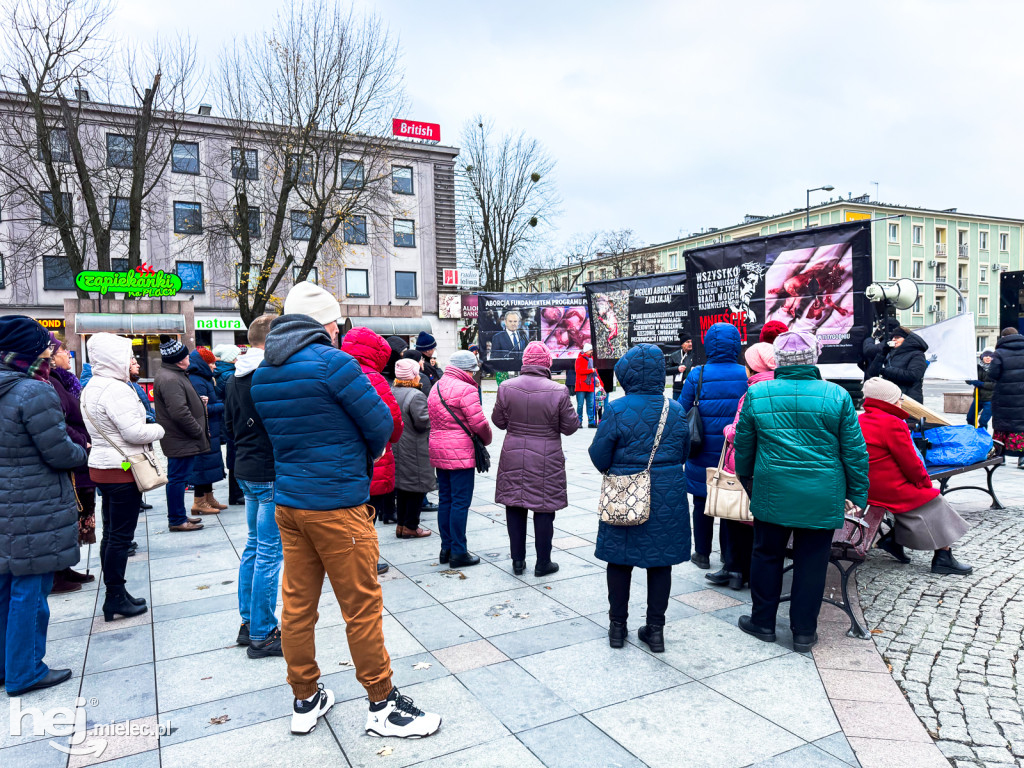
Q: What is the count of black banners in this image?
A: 3